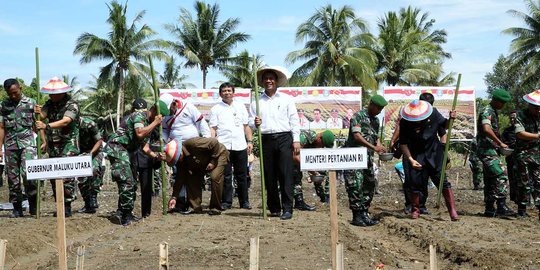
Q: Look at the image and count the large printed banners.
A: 3